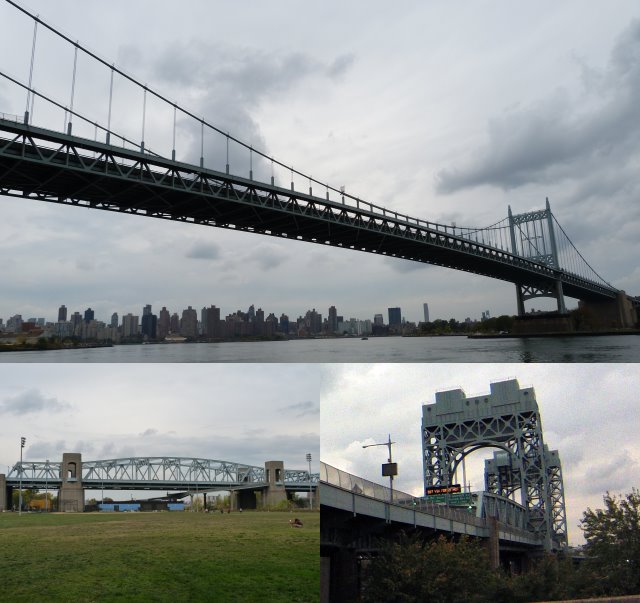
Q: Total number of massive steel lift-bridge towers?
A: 2